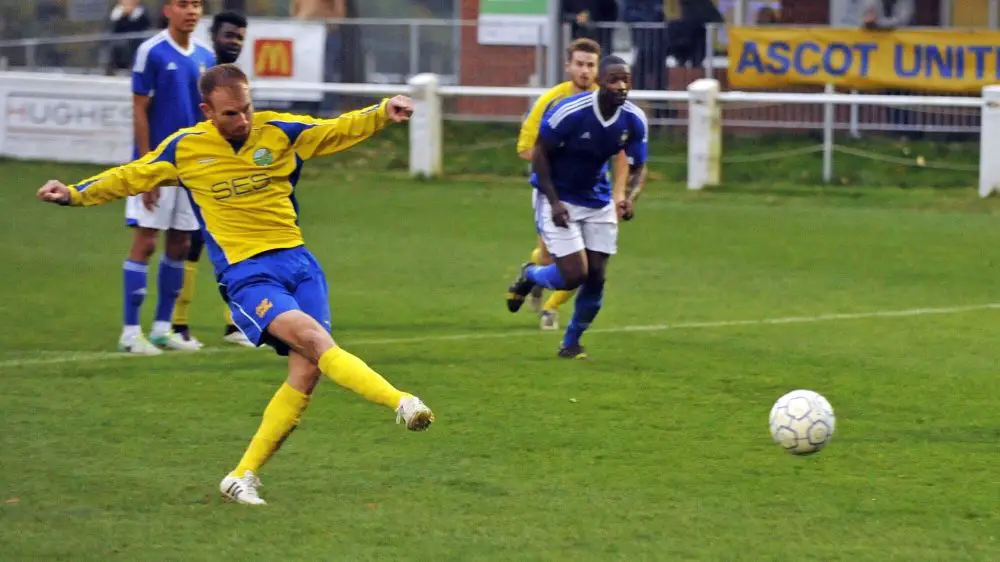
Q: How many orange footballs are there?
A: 0